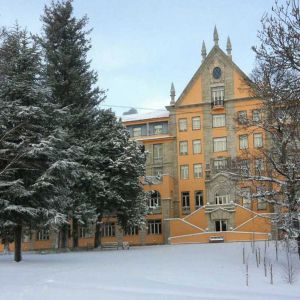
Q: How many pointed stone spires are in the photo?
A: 4